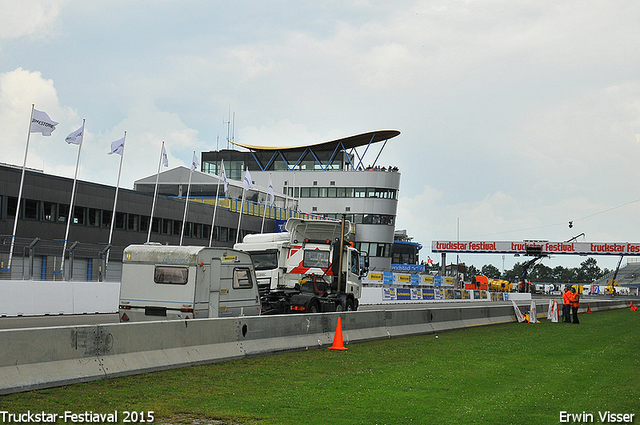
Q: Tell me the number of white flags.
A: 8